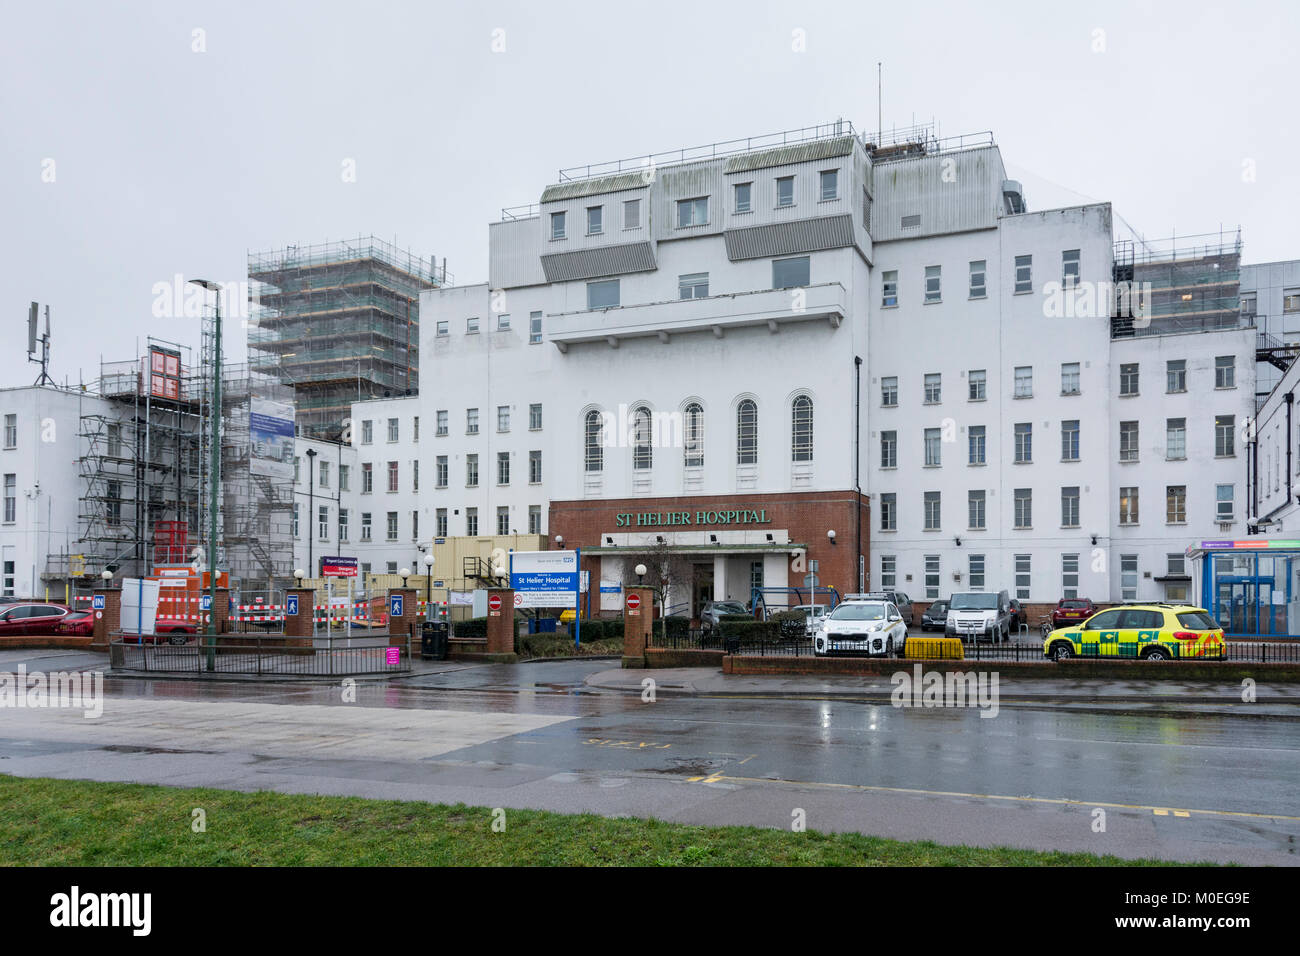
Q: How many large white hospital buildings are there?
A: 1